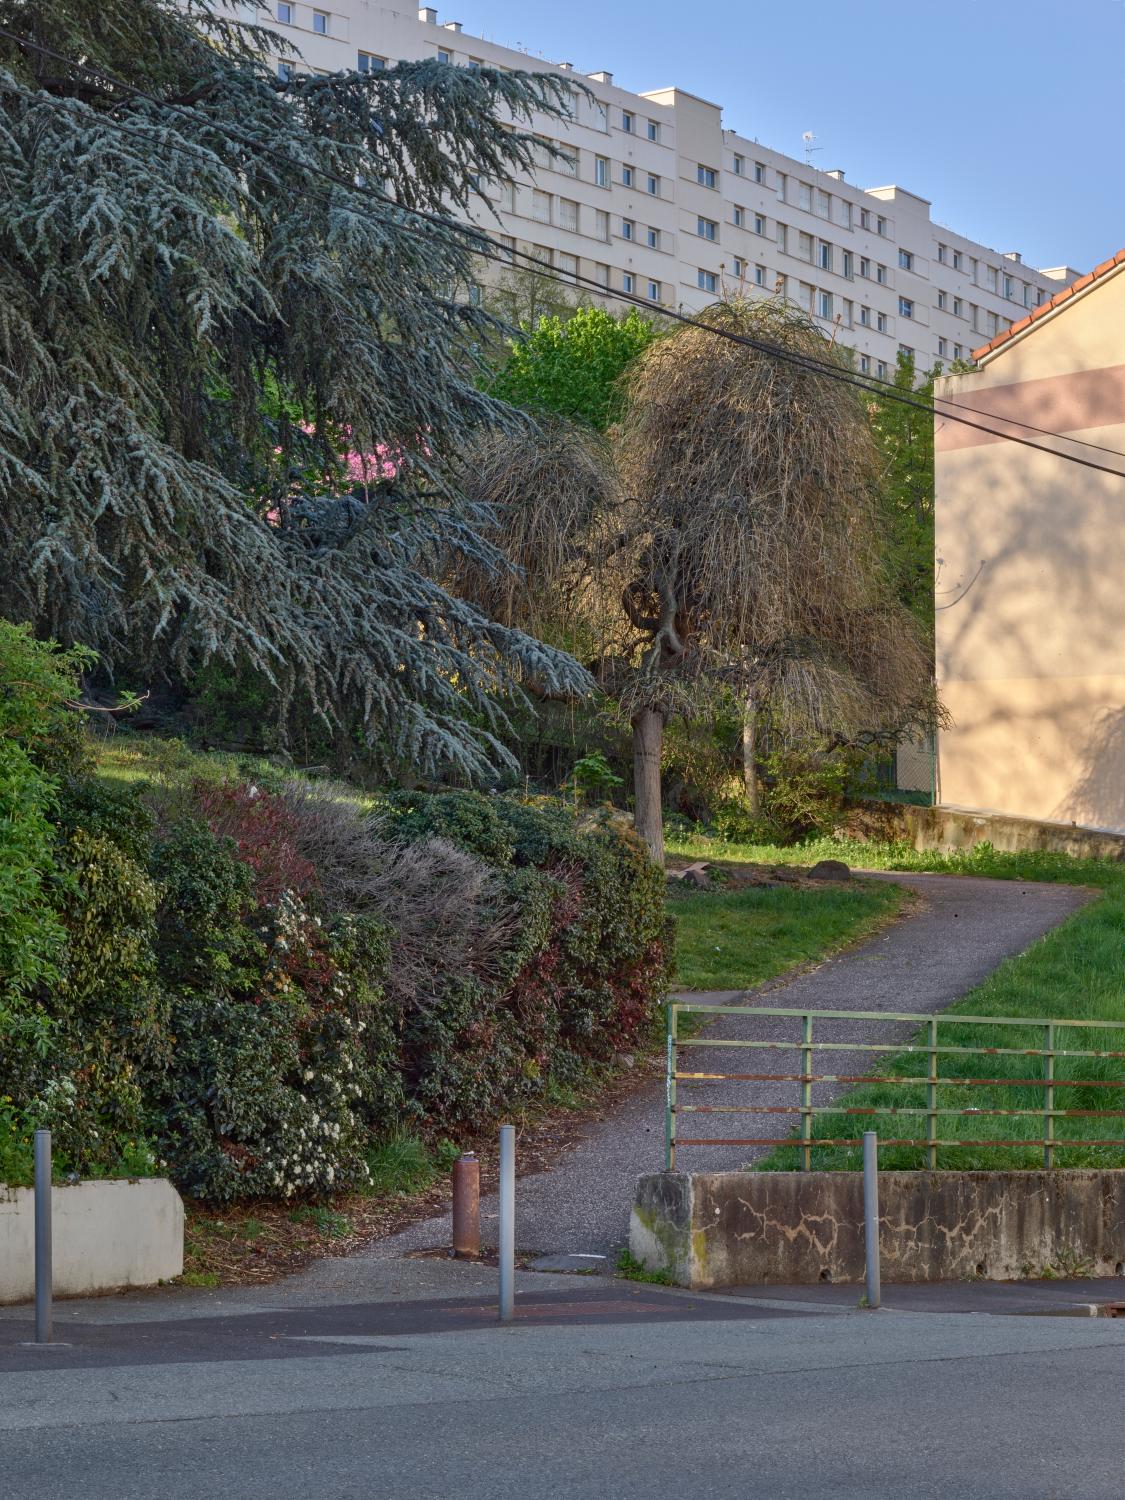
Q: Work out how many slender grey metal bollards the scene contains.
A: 3